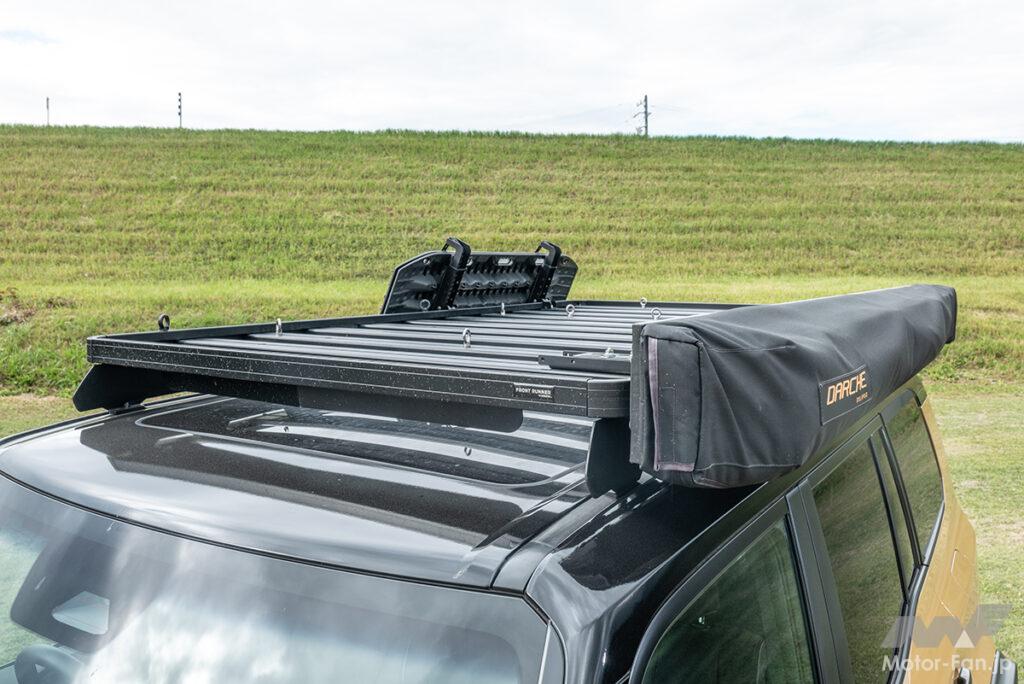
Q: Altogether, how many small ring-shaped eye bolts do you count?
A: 8